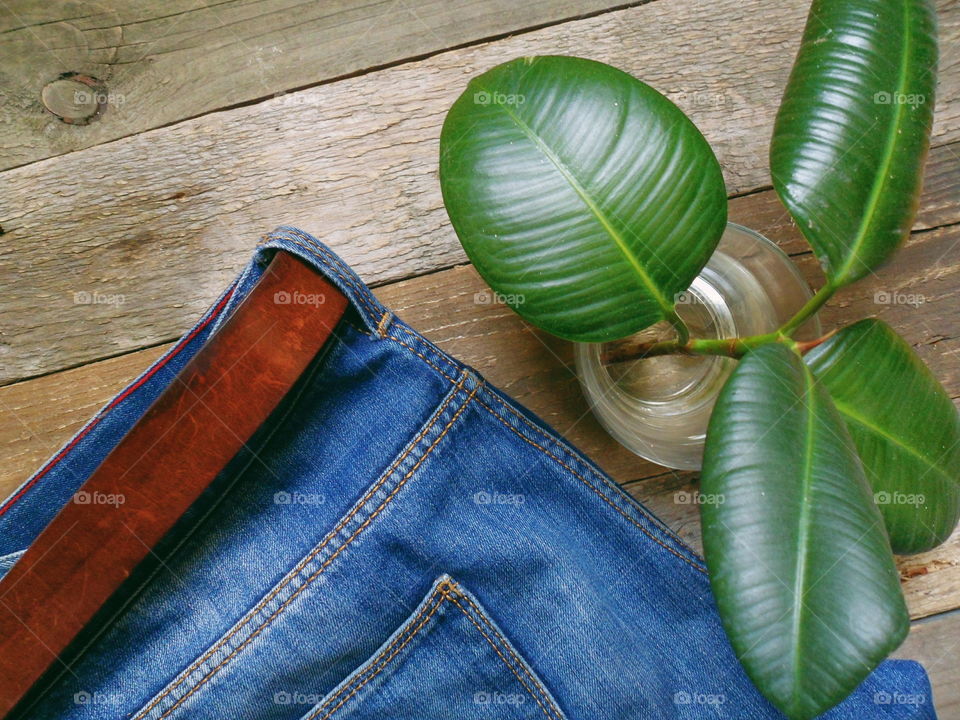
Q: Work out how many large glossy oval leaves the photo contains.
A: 4